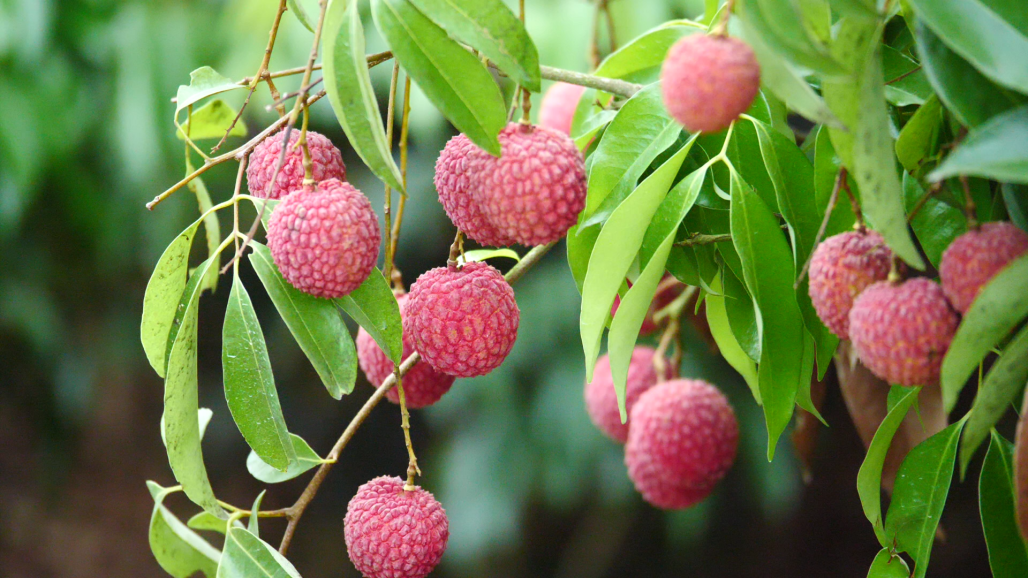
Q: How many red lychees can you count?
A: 15